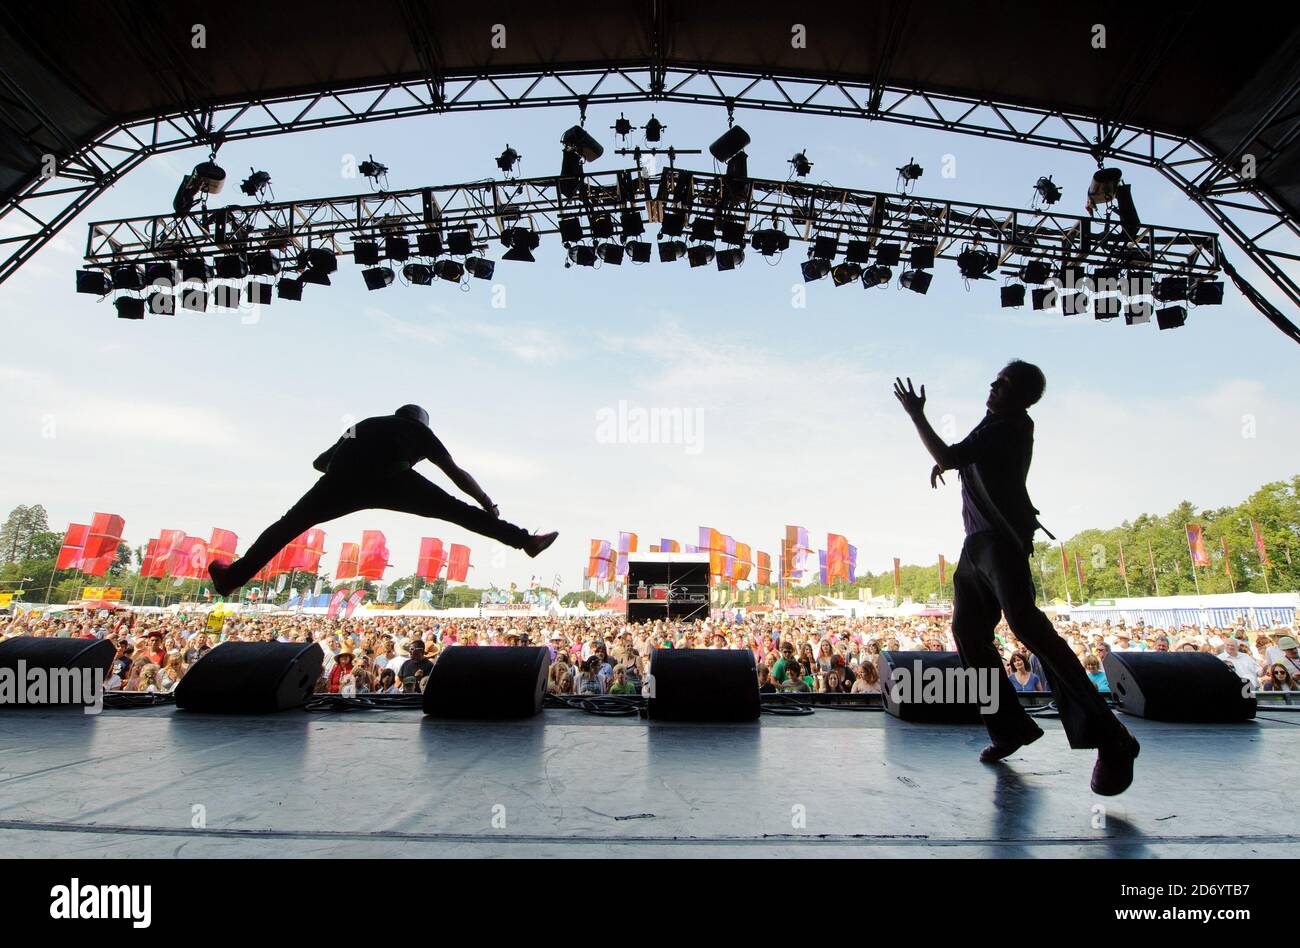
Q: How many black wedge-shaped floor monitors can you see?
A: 6